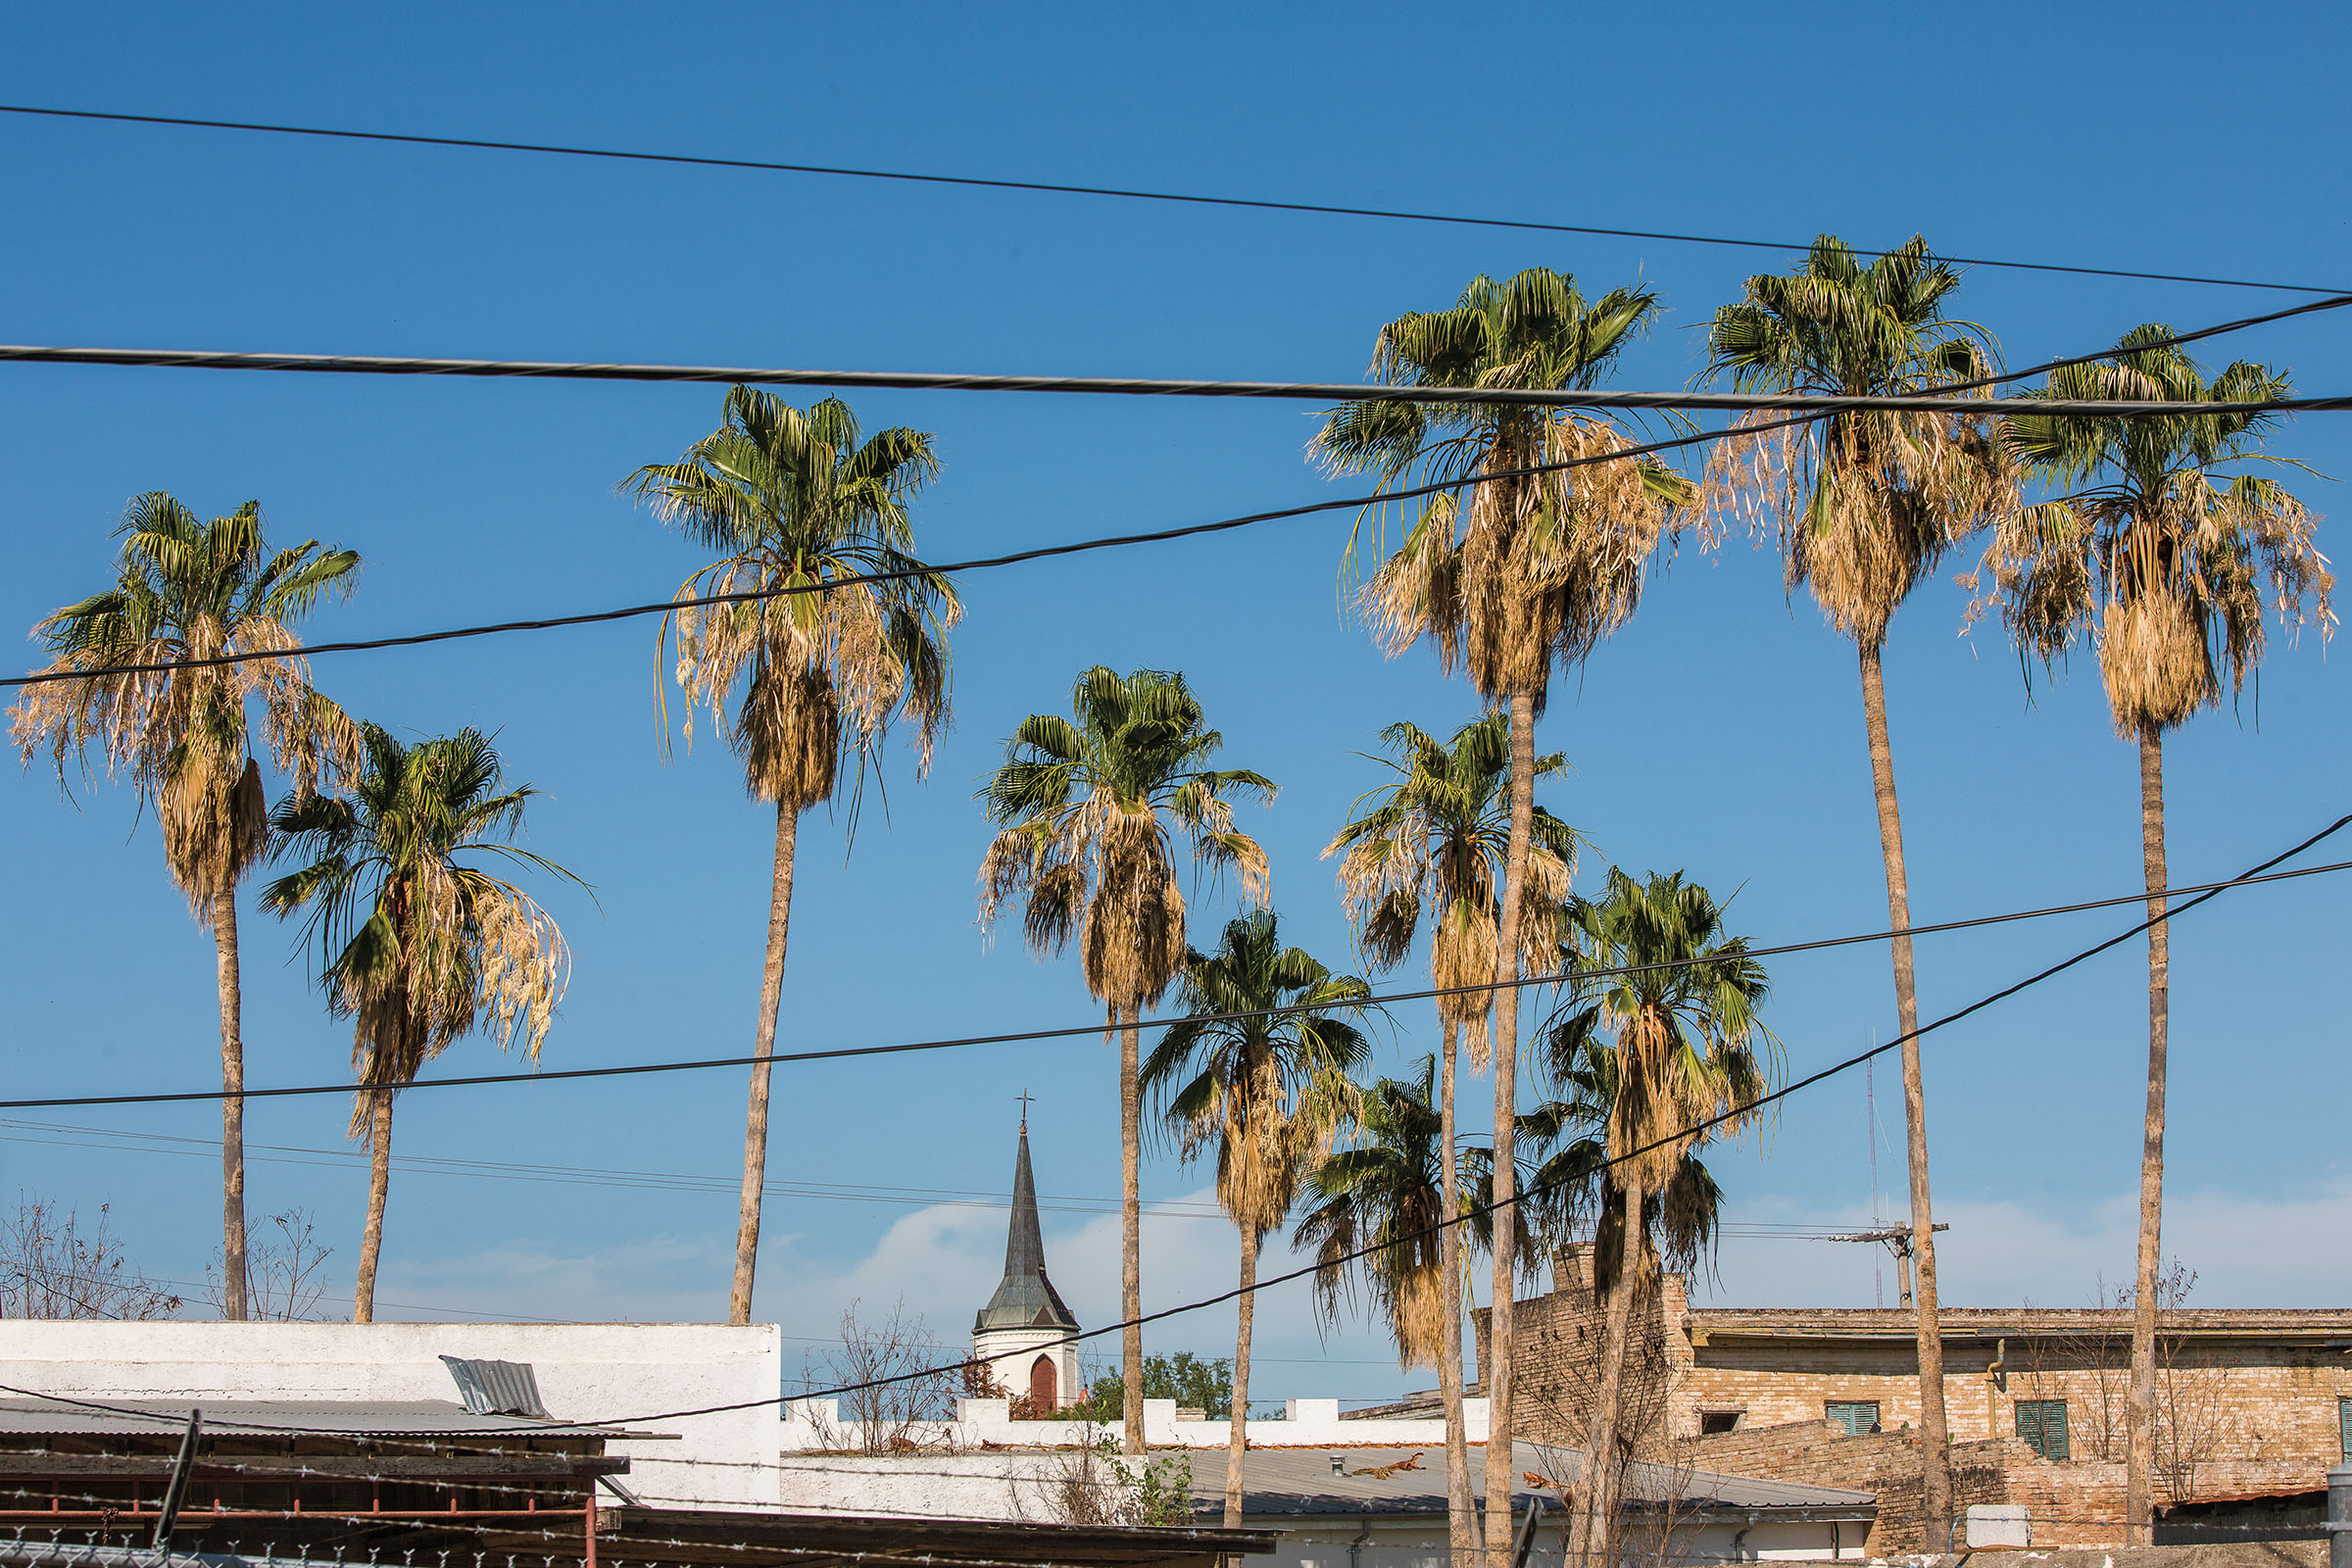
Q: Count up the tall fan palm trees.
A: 12